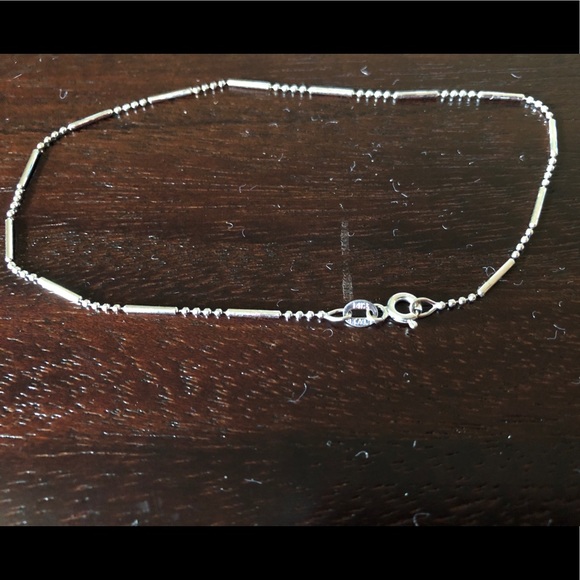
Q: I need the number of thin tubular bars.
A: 14